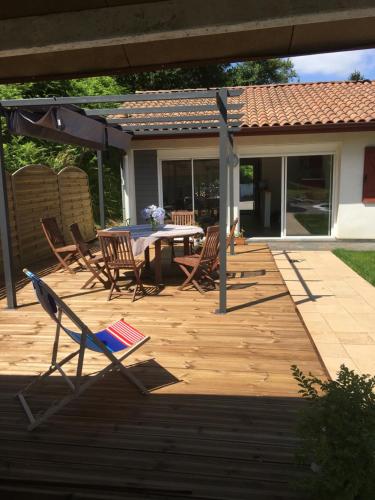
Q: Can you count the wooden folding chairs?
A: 6